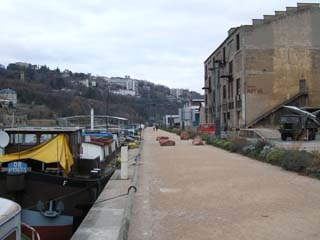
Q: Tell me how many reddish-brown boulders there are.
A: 4